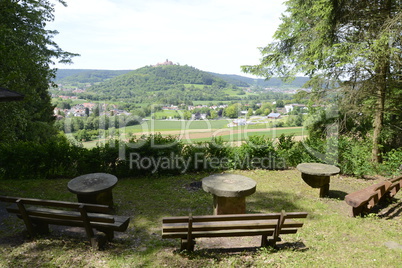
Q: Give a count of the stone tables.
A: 3